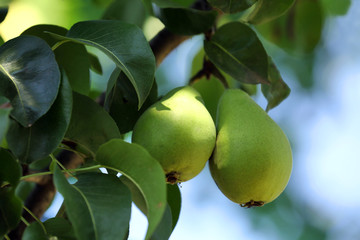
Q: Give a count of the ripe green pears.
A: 2